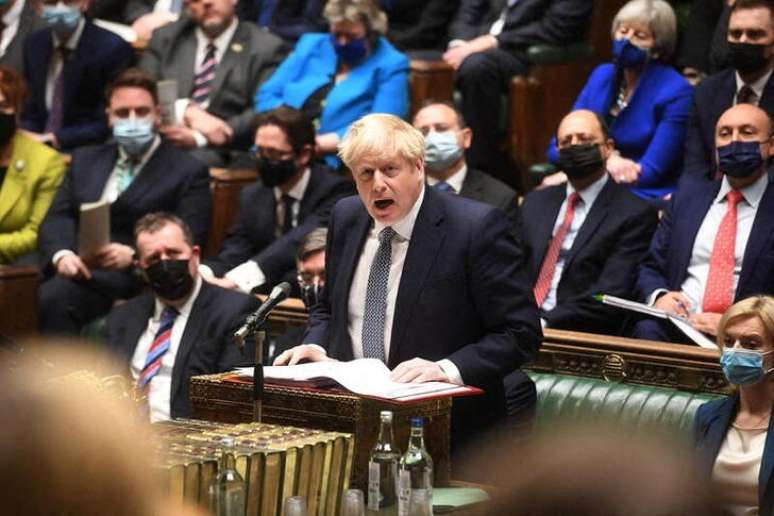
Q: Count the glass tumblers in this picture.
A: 3